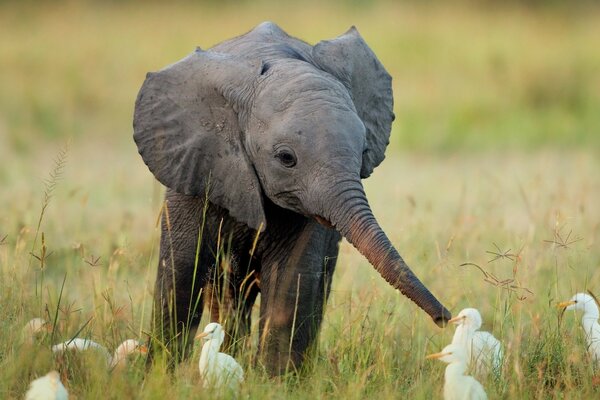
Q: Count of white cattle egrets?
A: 7